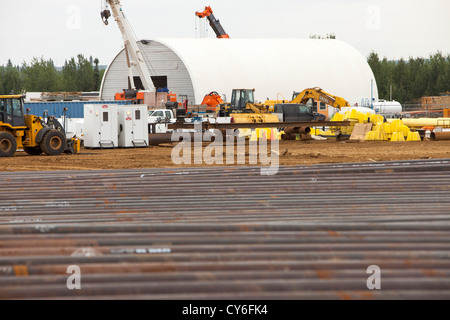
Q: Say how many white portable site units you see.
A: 2